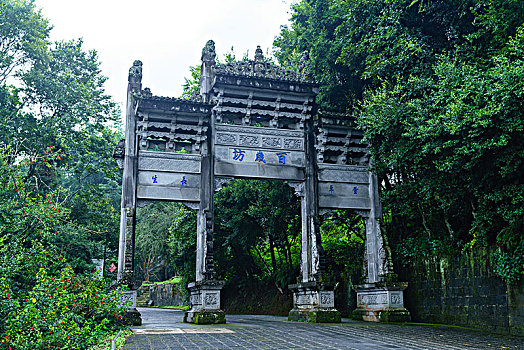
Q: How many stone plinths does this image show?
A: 4